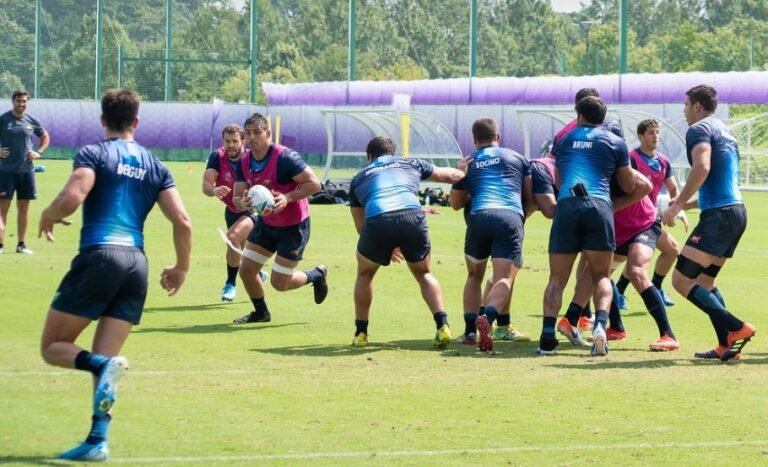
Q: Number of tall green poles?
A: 7